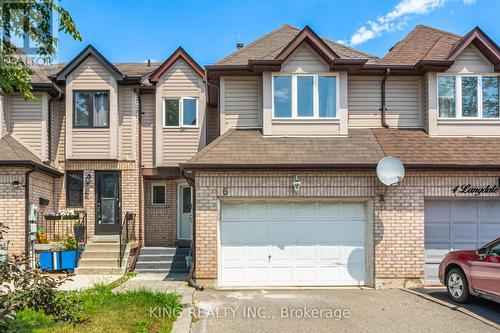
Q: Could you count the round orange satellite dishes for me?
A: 0